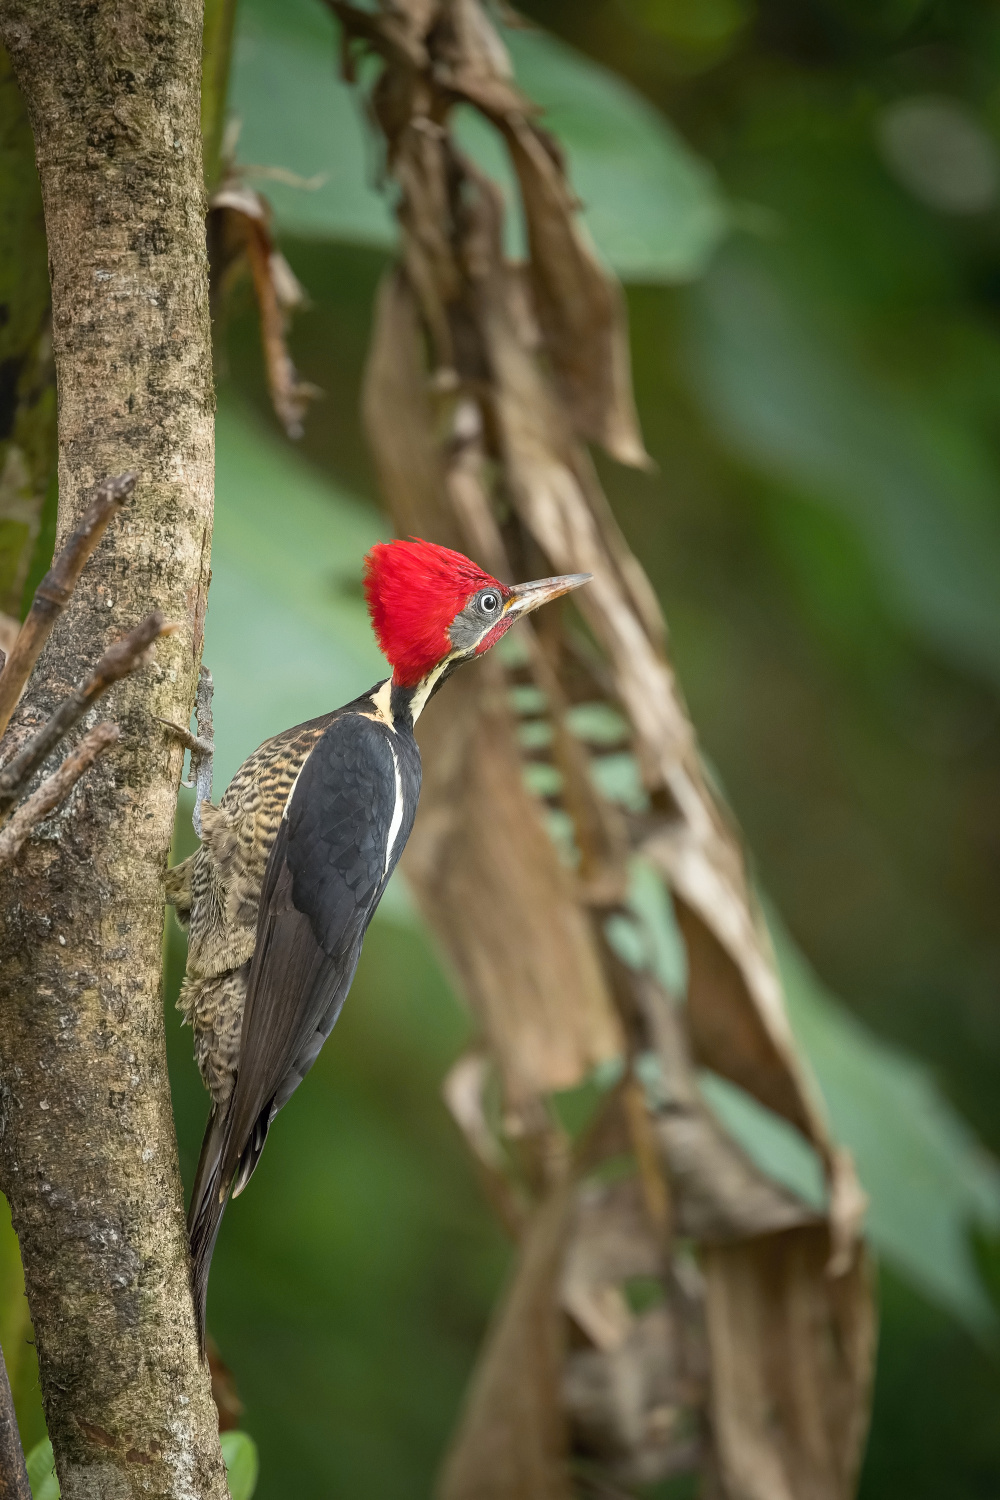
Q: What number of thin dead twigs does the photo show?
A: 3